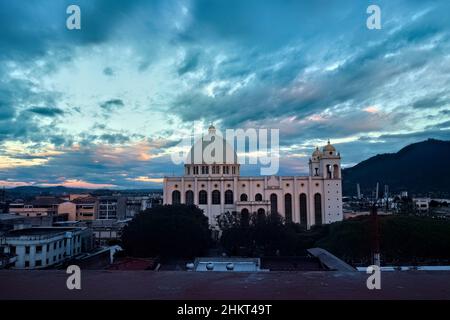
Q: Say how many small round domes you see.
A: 2